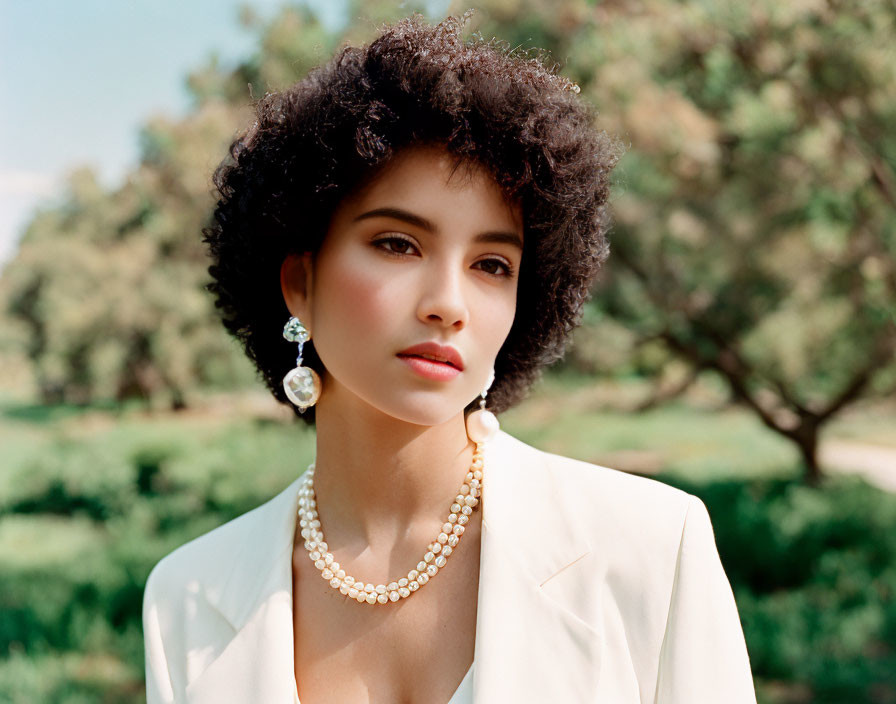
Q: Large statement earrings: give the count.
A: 2